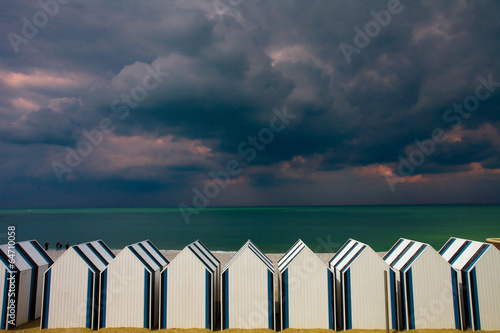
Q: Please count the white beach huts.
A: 9